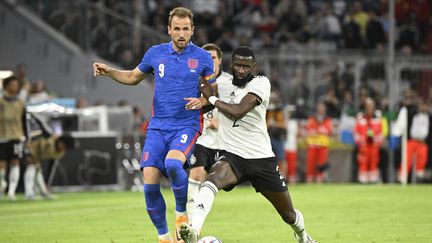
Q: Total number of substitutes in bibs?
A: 2